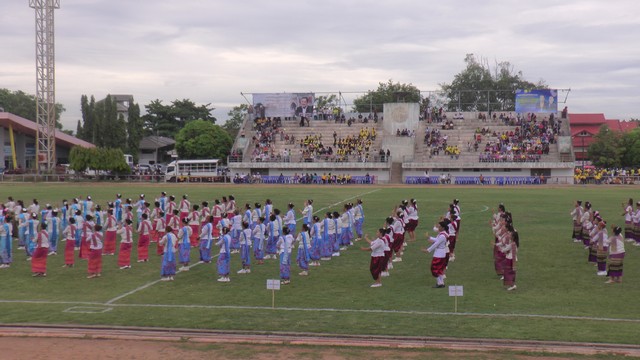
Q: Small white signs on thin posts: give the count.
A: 2